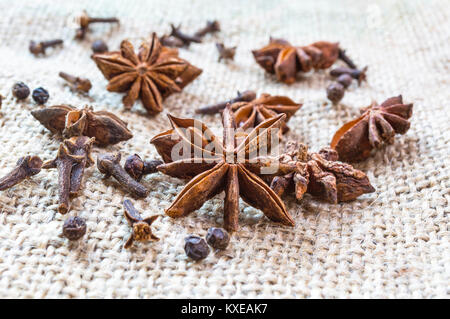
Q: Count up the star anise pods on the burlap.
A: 7